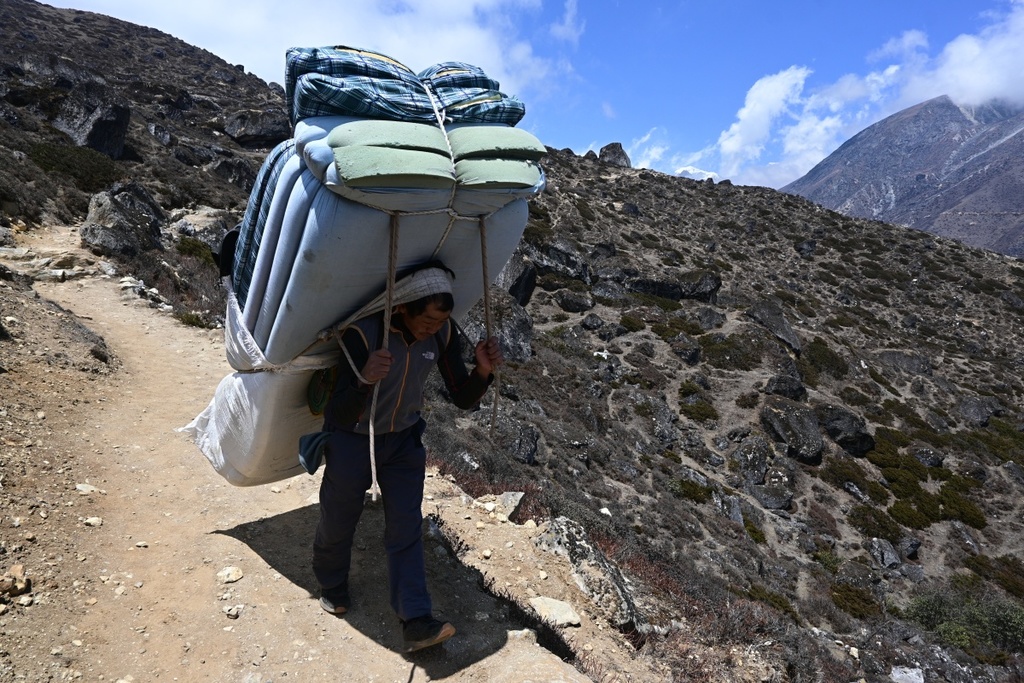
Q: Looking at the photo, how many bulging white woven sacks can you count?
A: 1